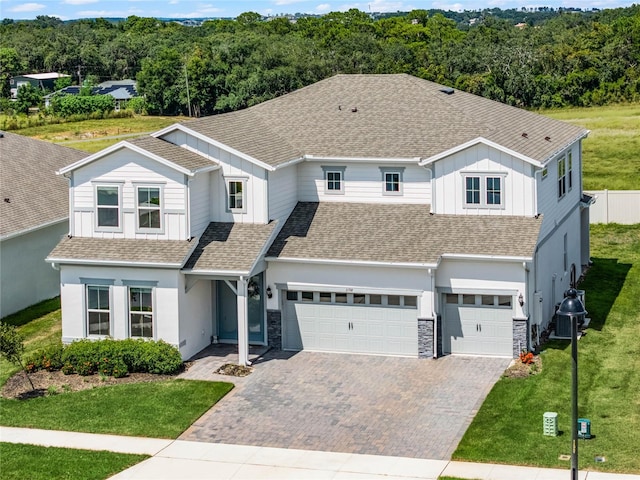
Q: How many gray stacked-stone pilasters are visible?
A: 3